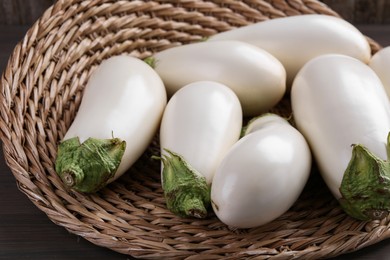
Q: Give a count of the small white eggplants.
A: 7